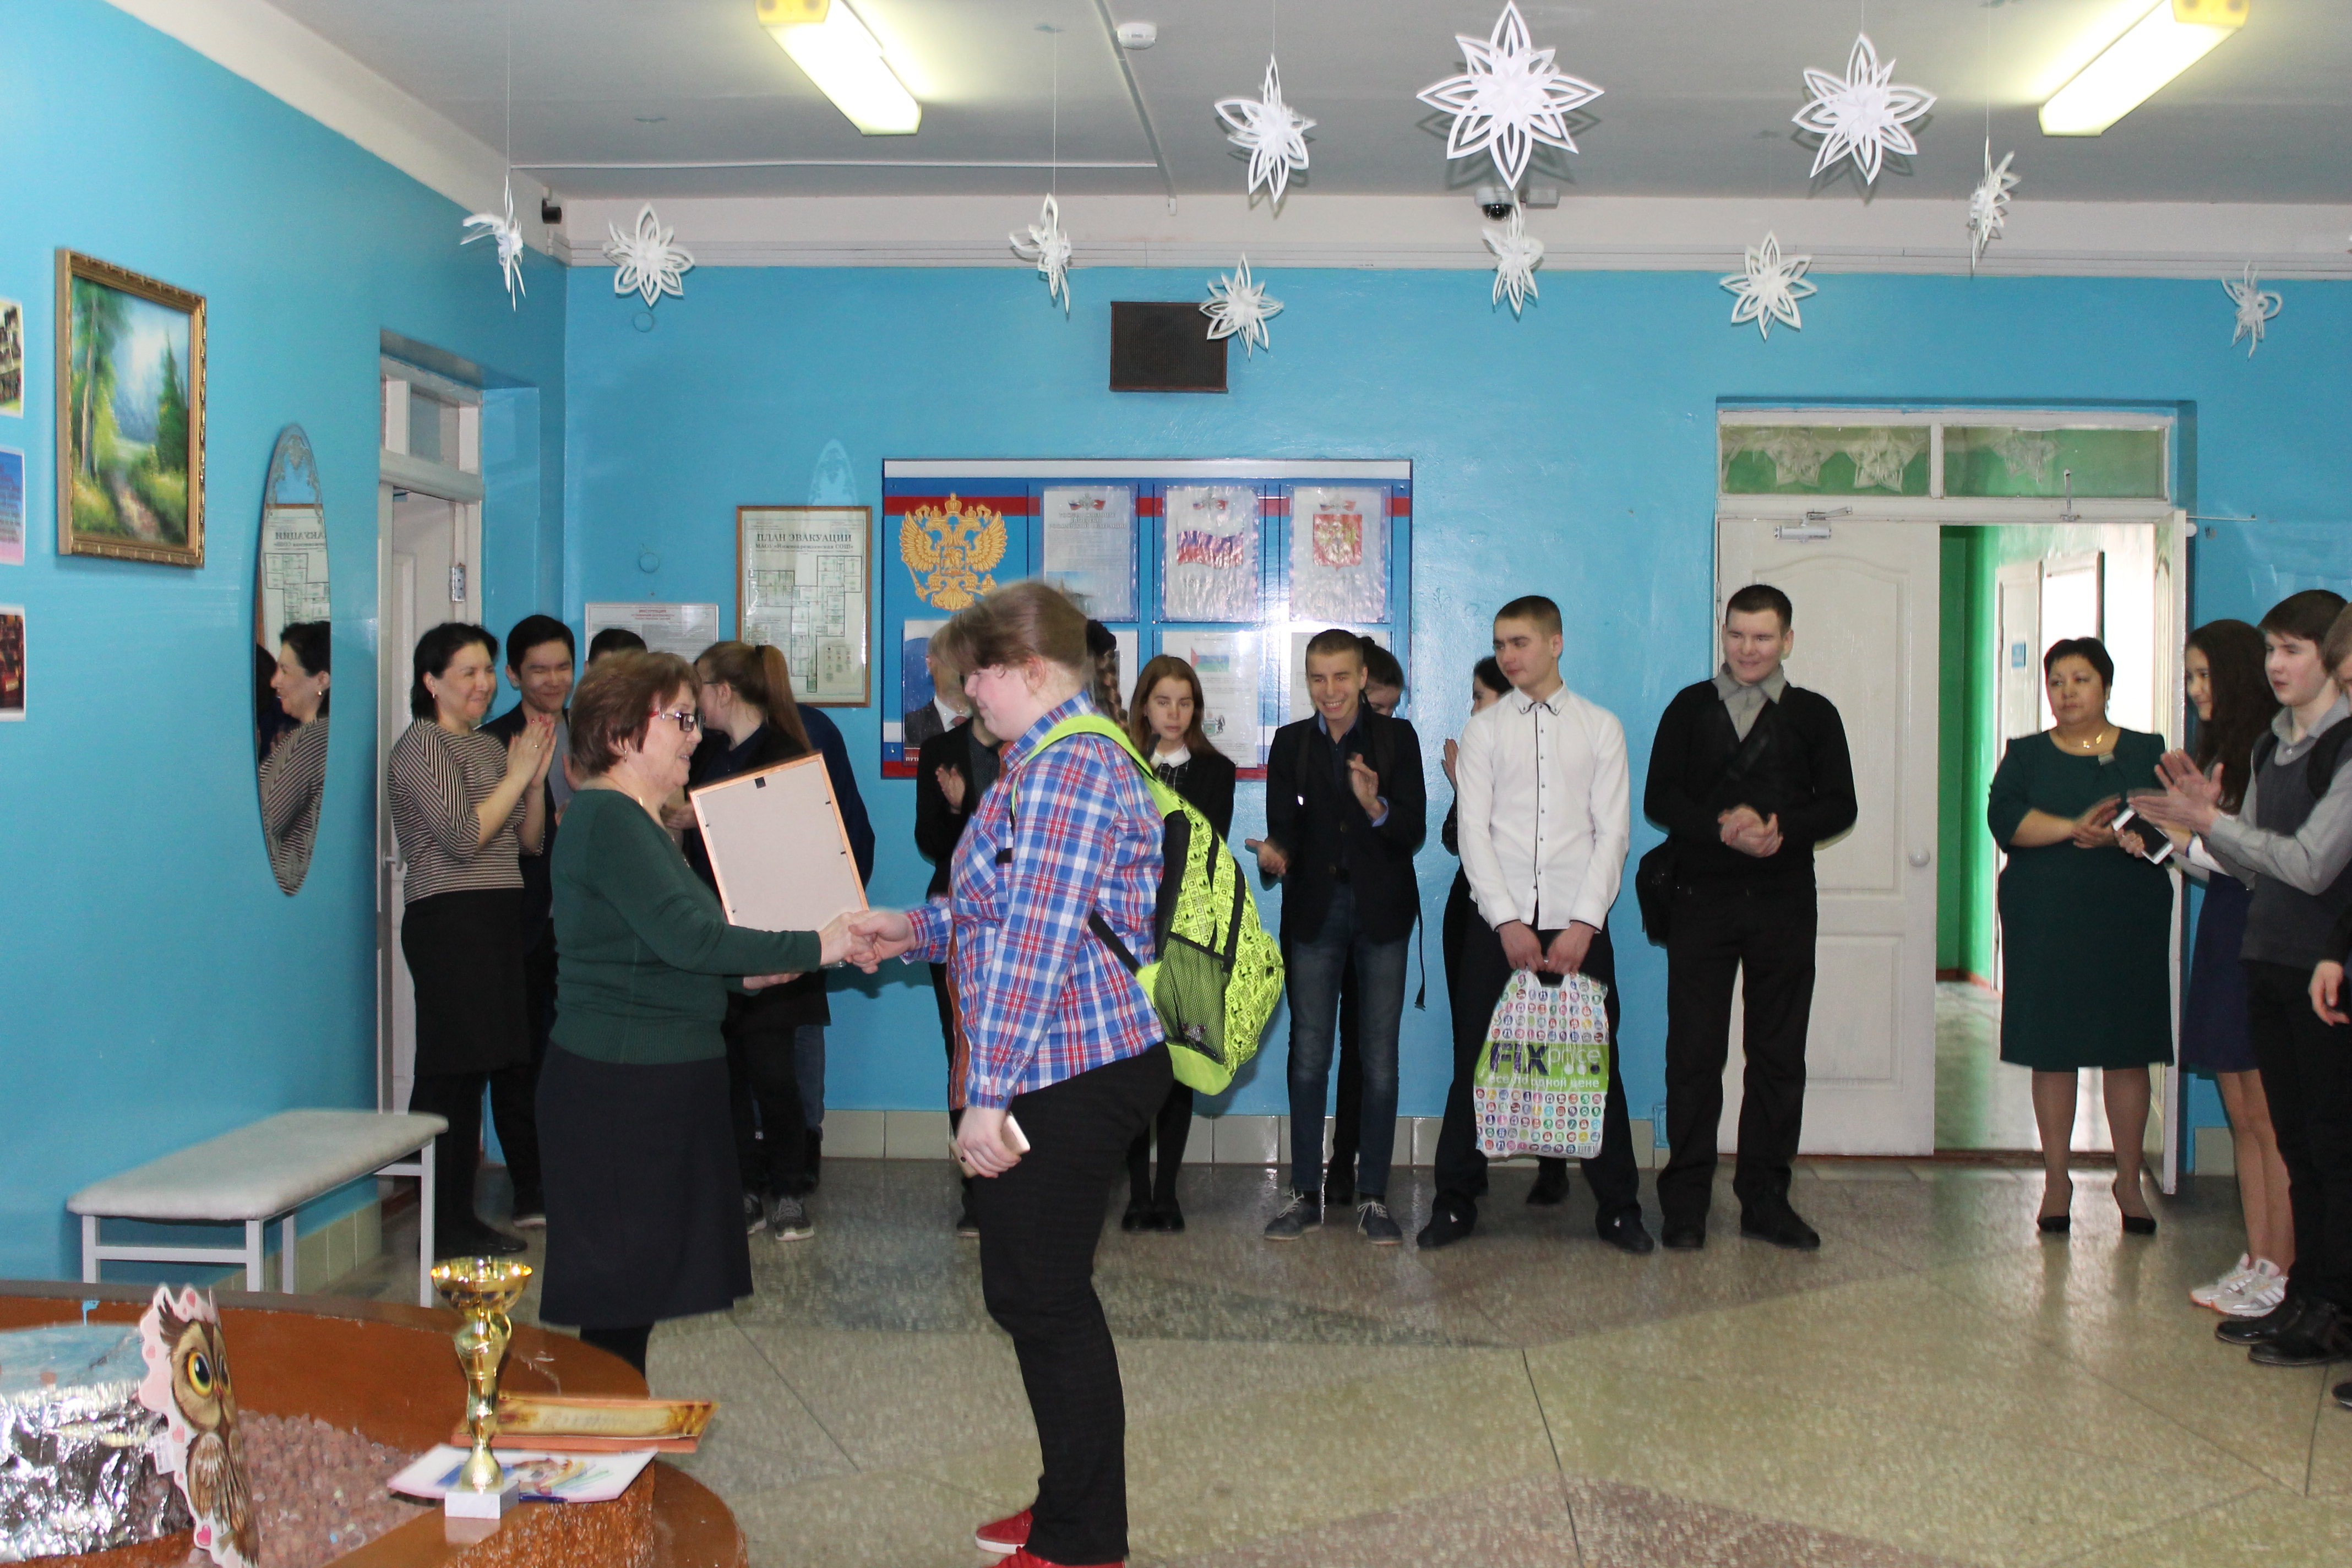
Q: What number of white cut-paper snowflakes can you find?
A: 11